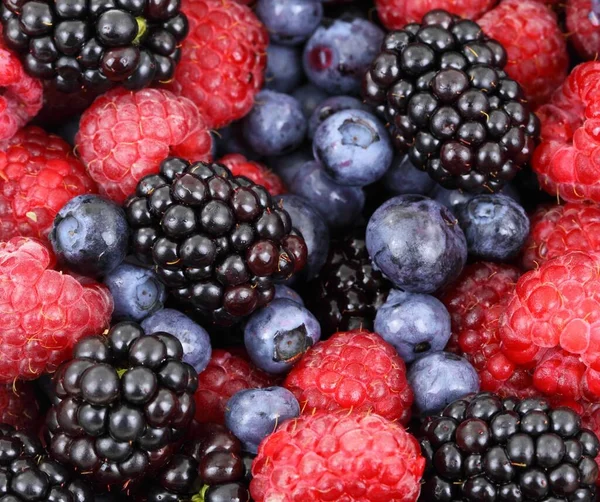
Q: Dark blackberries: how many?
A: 8